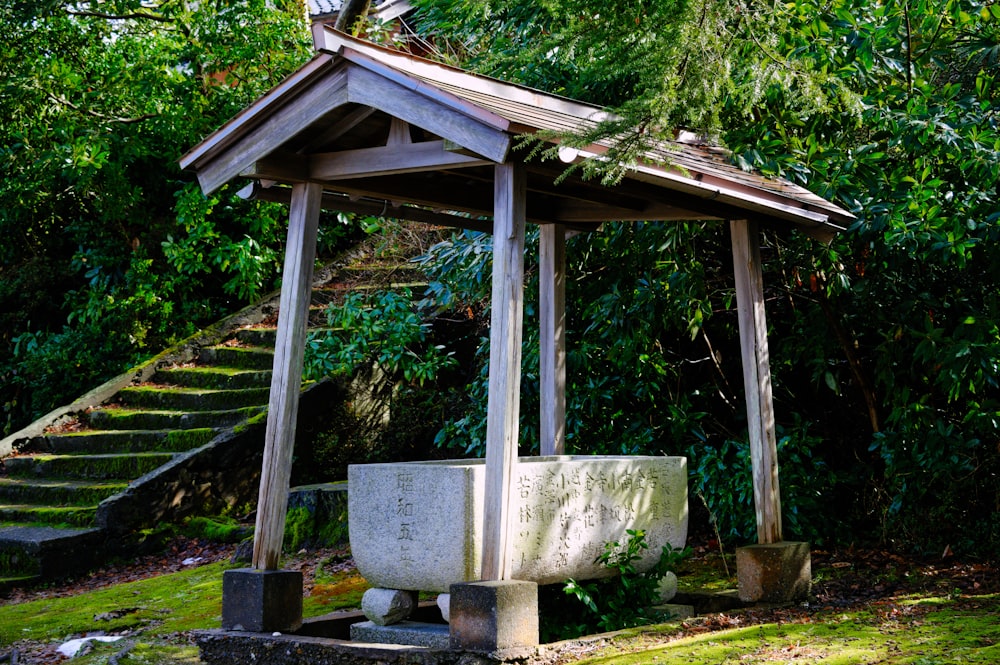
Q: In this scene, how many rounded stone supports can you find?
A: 3